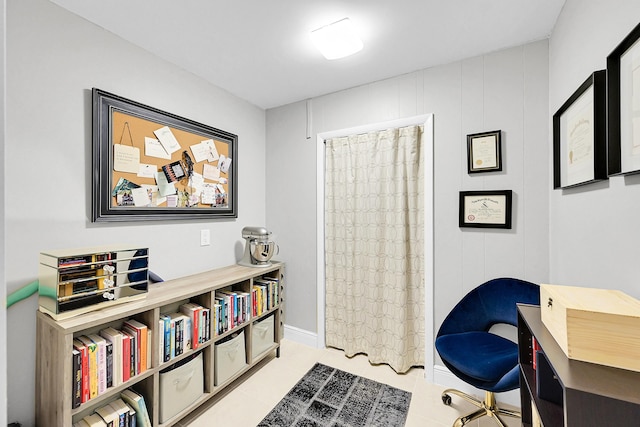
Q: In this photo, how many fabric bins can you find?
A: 3